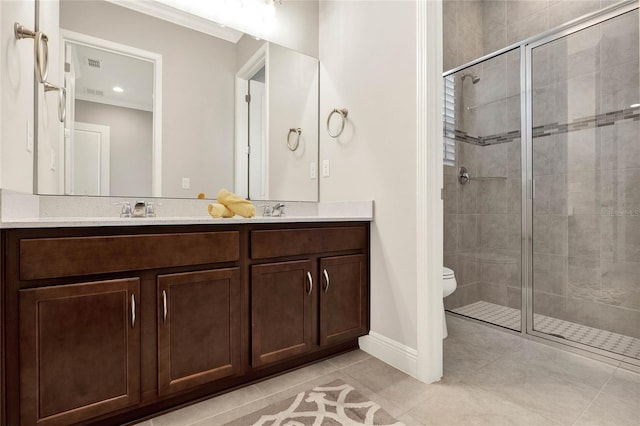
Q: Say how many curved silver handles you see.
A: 4